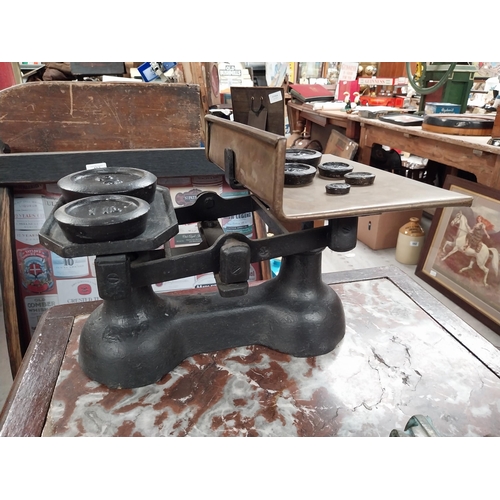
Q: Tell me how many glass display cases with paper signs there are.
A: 0